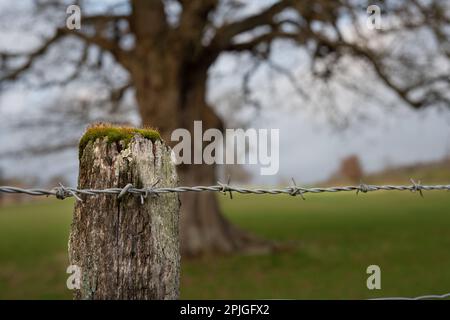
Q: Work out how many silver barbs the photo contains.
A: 6